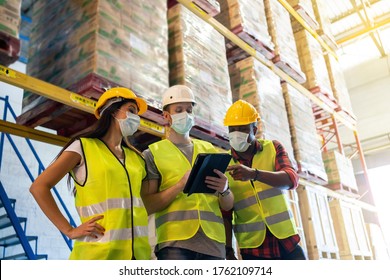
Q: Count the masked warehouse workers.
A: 3